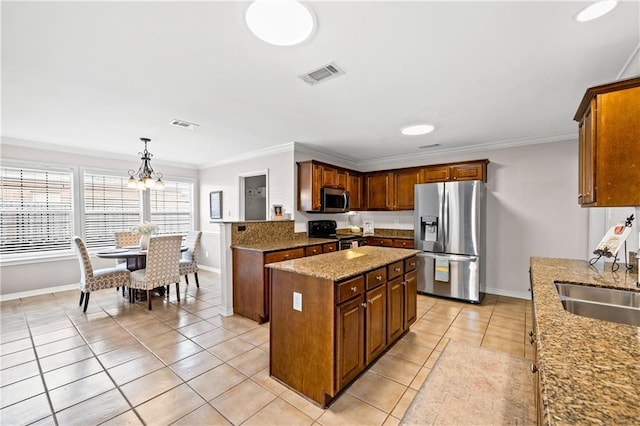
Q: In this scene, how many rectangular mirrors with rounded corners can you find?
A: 0